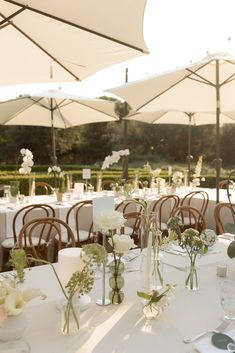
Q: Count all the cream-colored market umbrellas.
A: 4